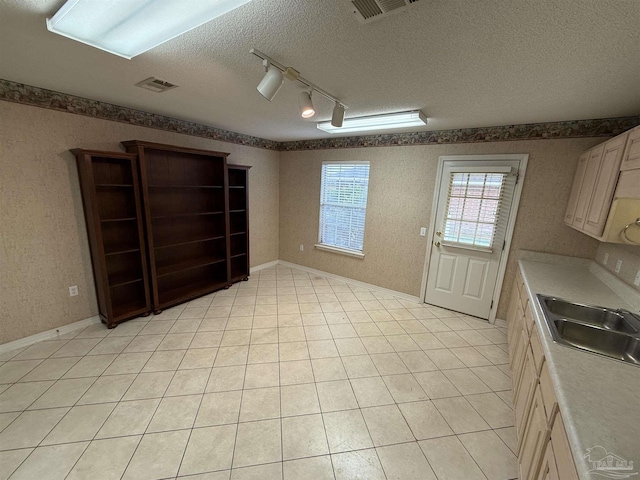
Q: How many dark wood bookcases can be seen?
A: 3